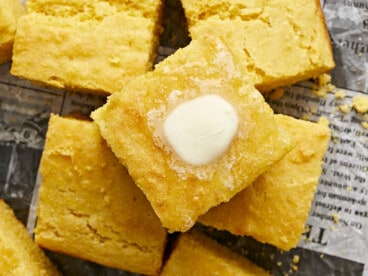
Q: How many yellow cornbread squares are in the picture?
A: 8